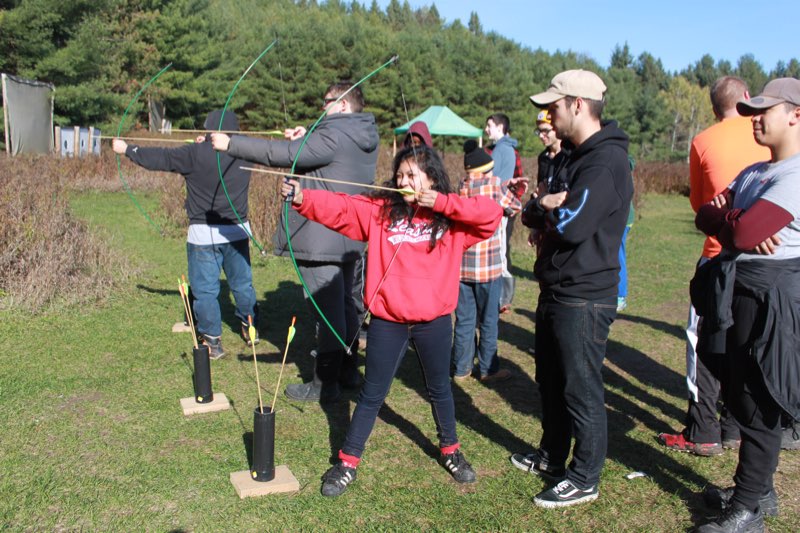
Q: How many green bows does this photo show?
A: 3